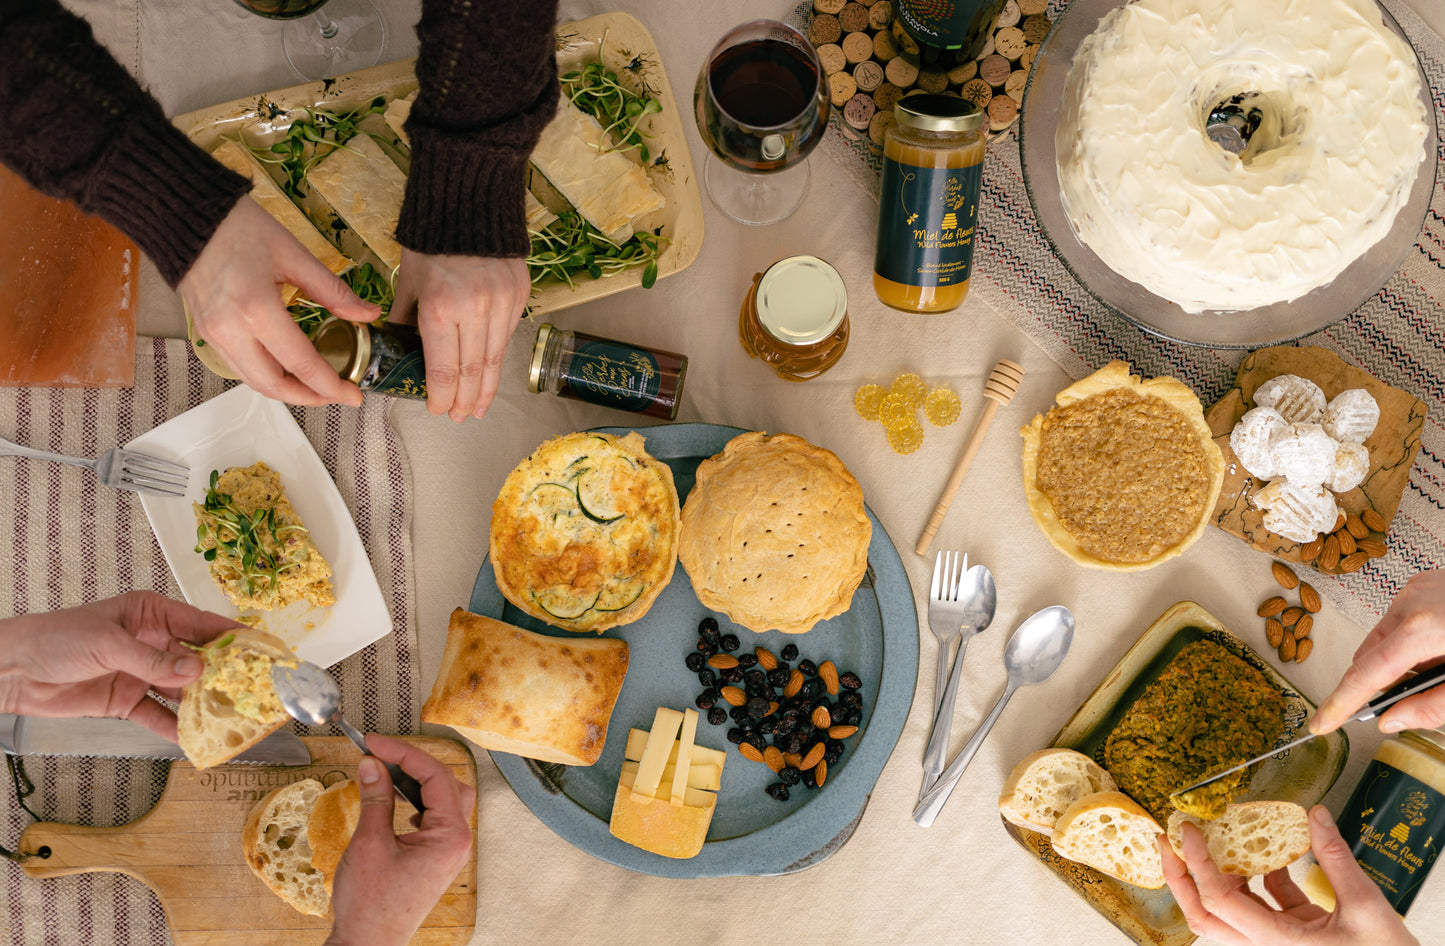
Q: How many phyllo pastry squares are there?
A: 4